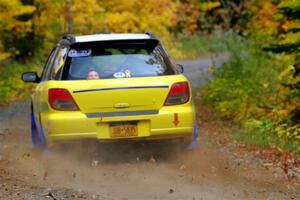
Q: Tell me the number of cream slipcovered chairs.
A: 0